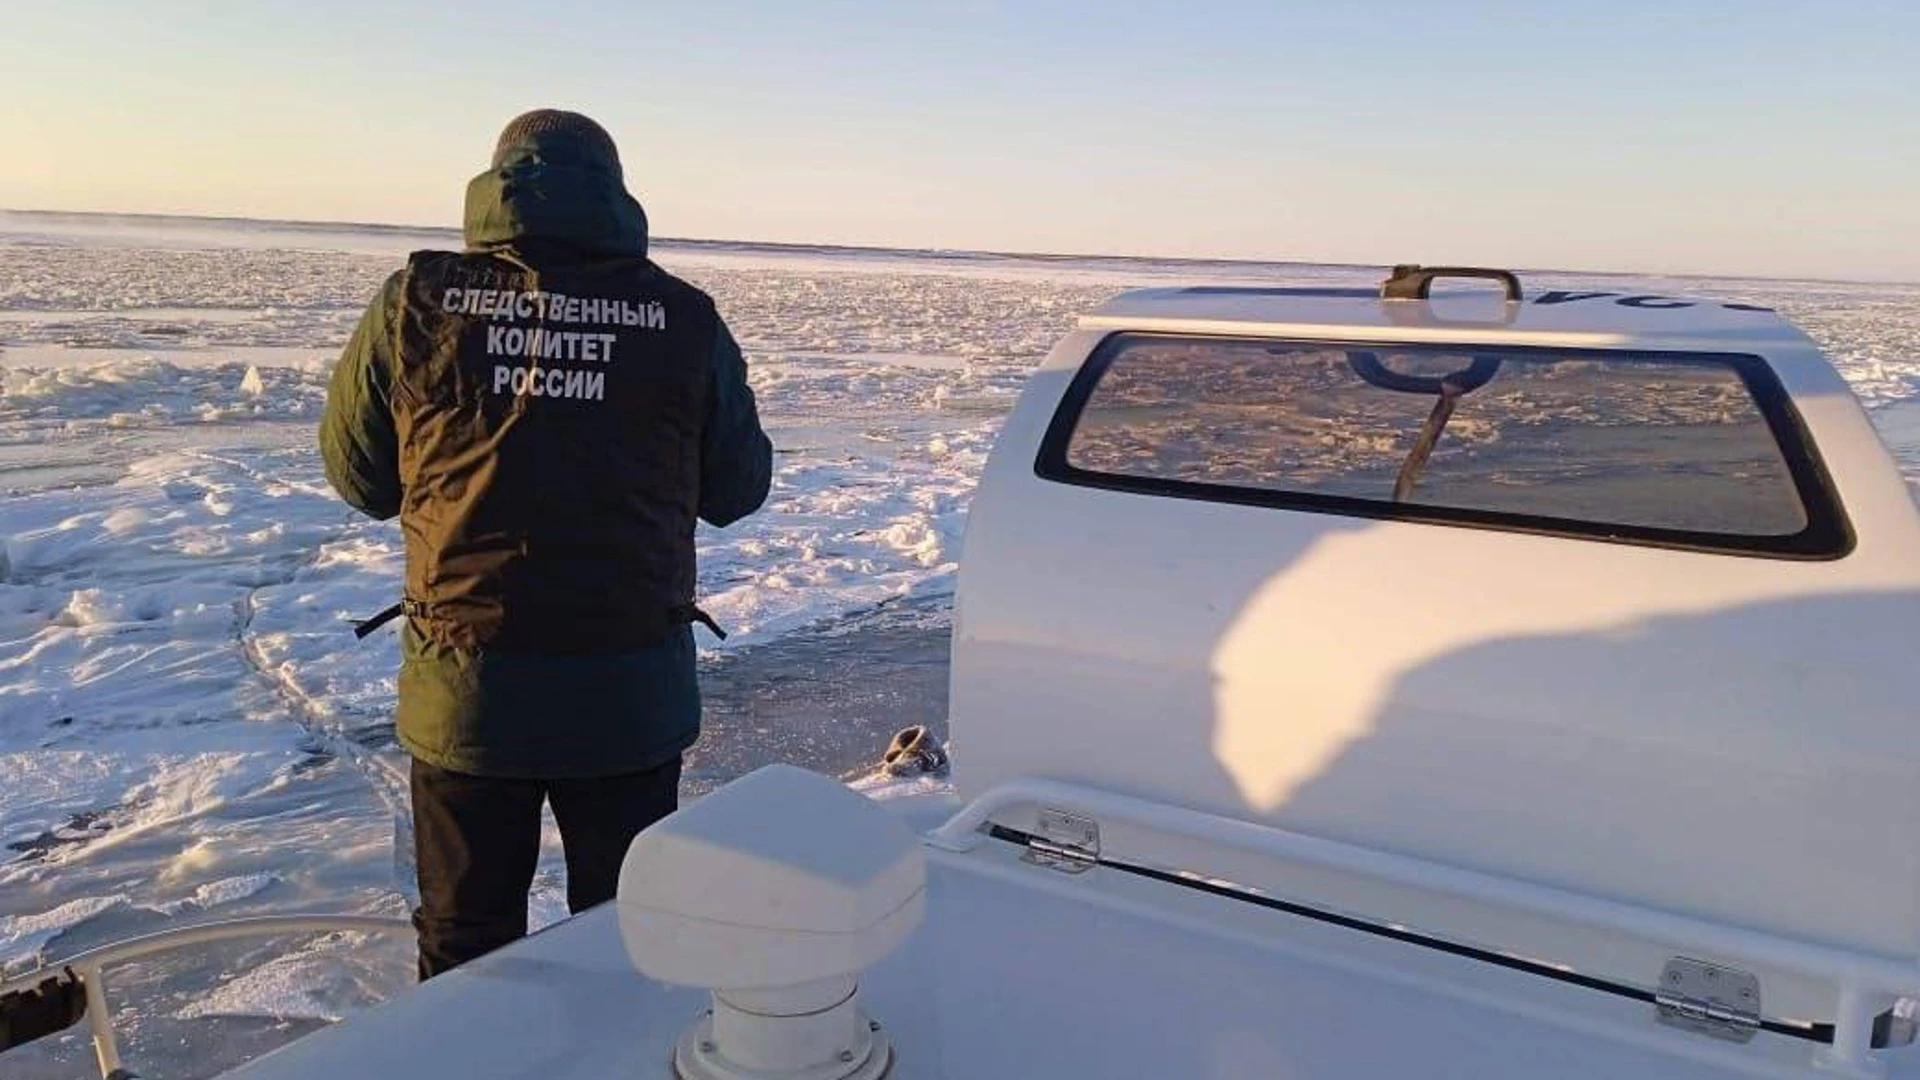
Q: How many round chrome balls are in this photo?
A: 0